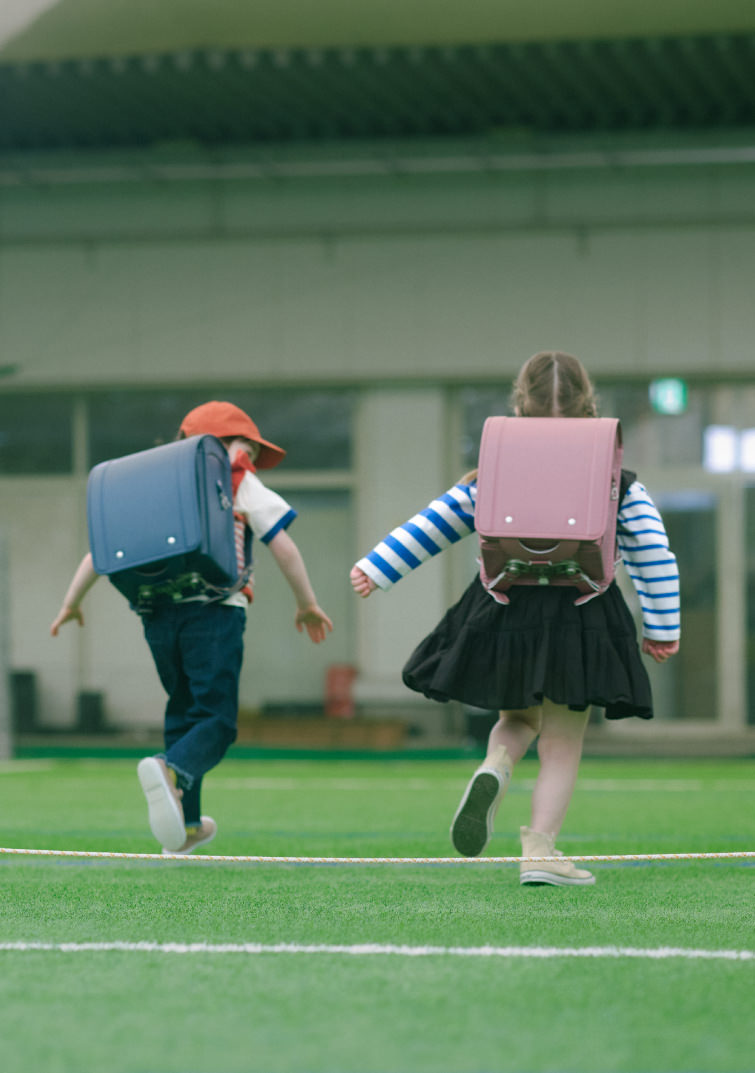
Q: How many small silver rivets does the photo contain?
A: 4